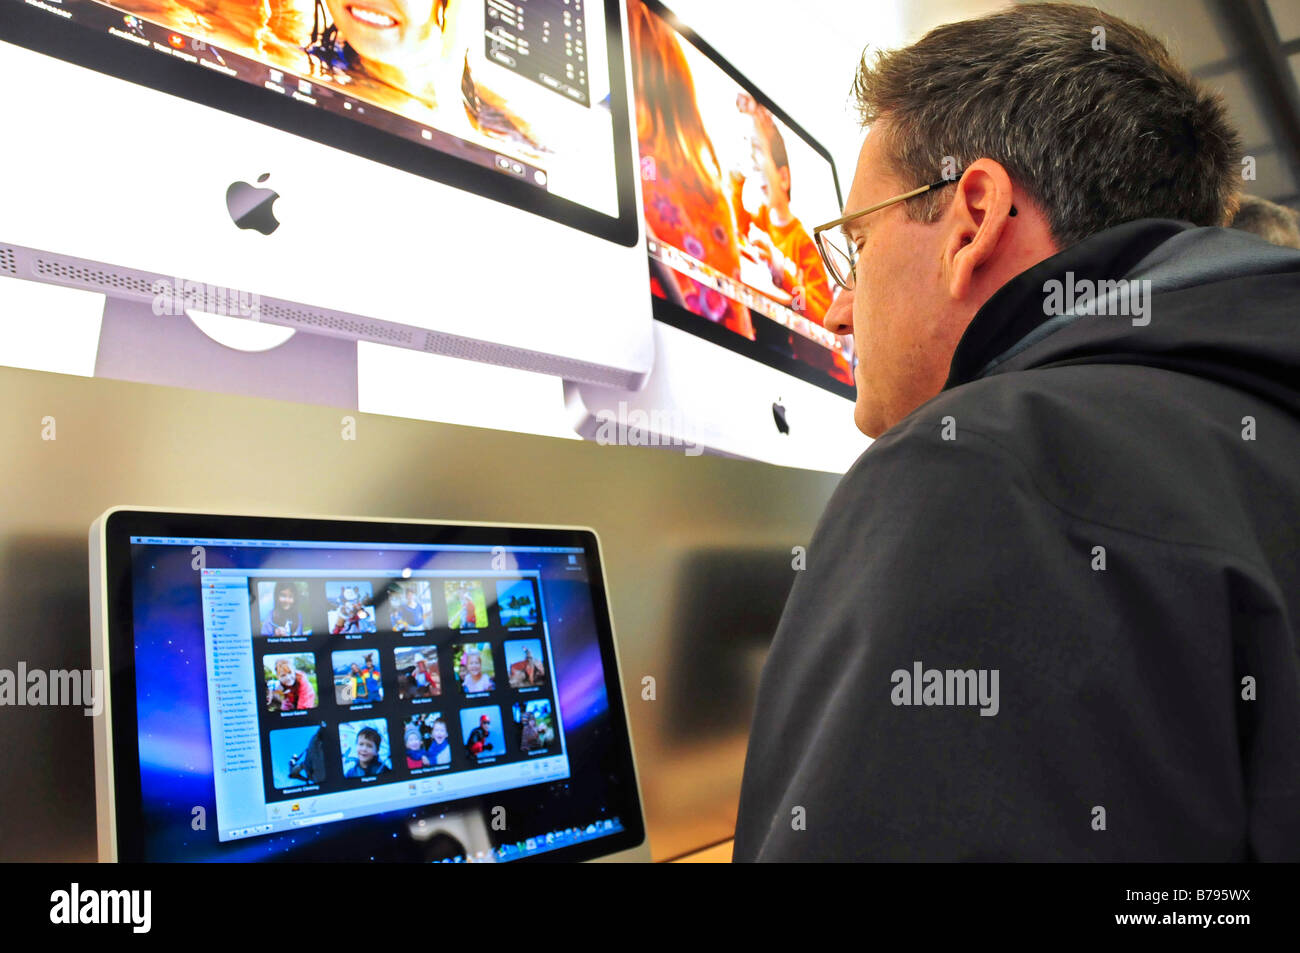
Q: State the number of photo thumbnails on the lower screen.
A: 15